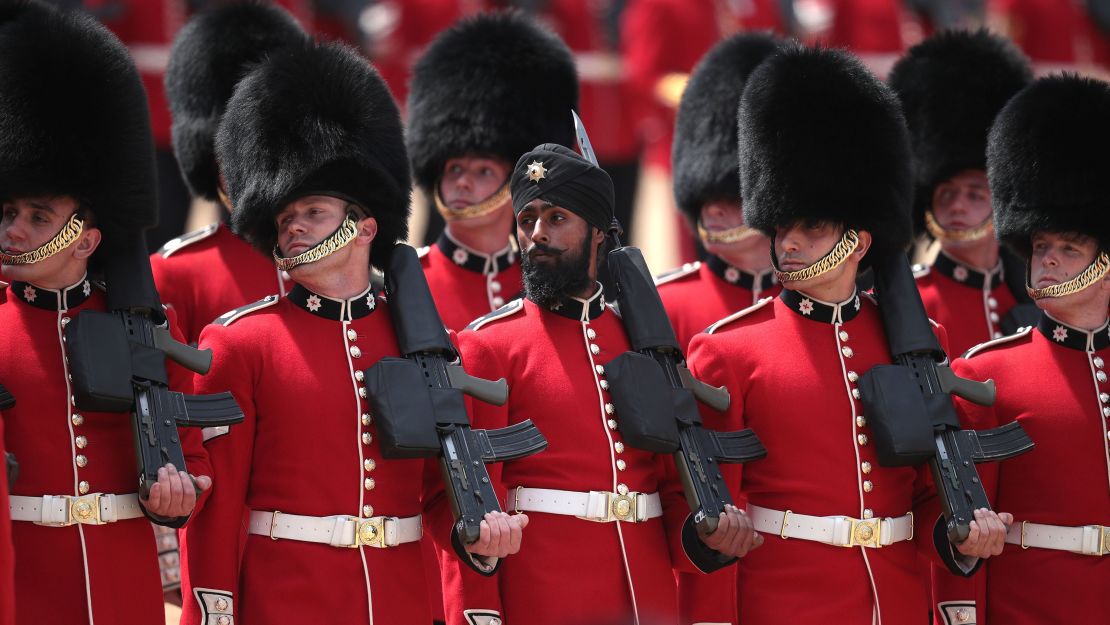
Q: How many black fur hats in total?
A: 8